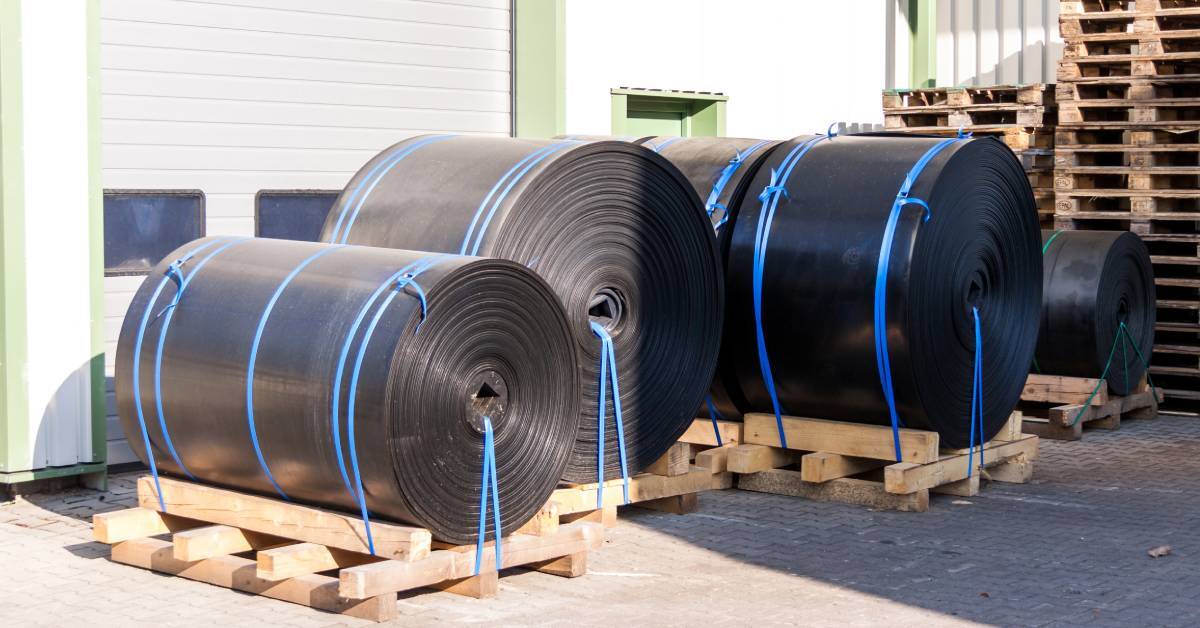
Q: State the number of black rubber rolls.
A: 5